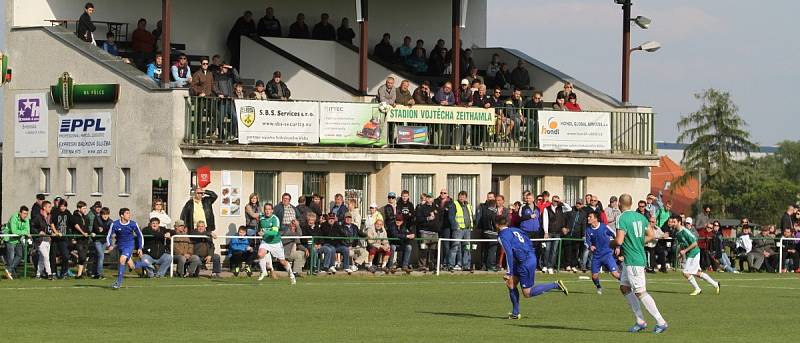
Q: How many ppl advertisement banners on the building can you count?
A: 1